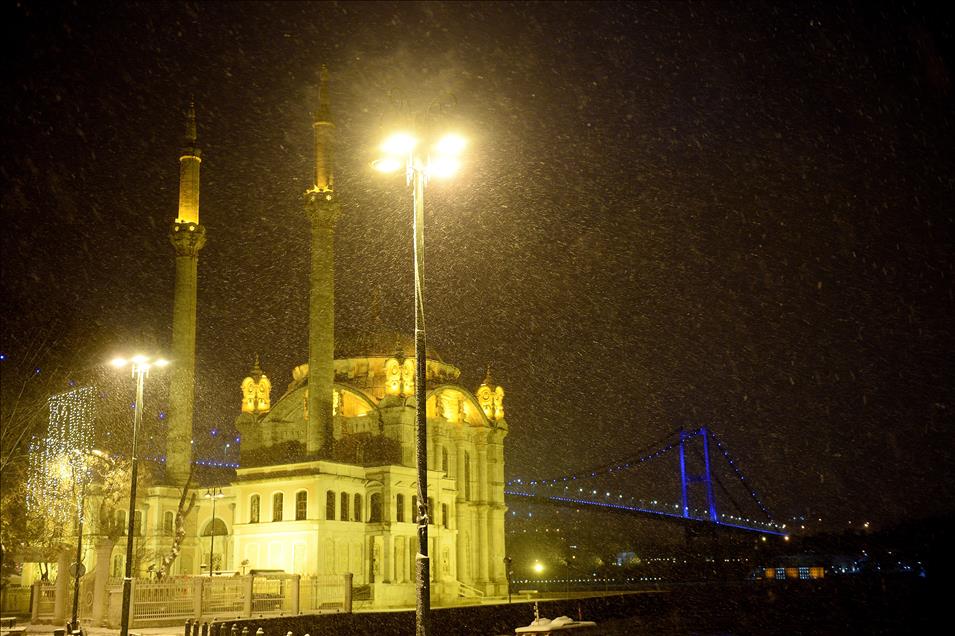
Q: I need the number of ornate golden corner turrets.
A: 3